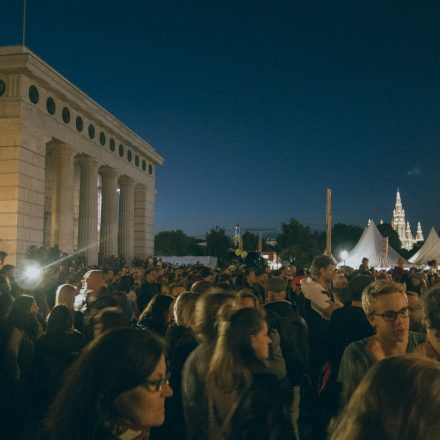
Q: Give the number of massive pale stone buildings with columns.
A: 1